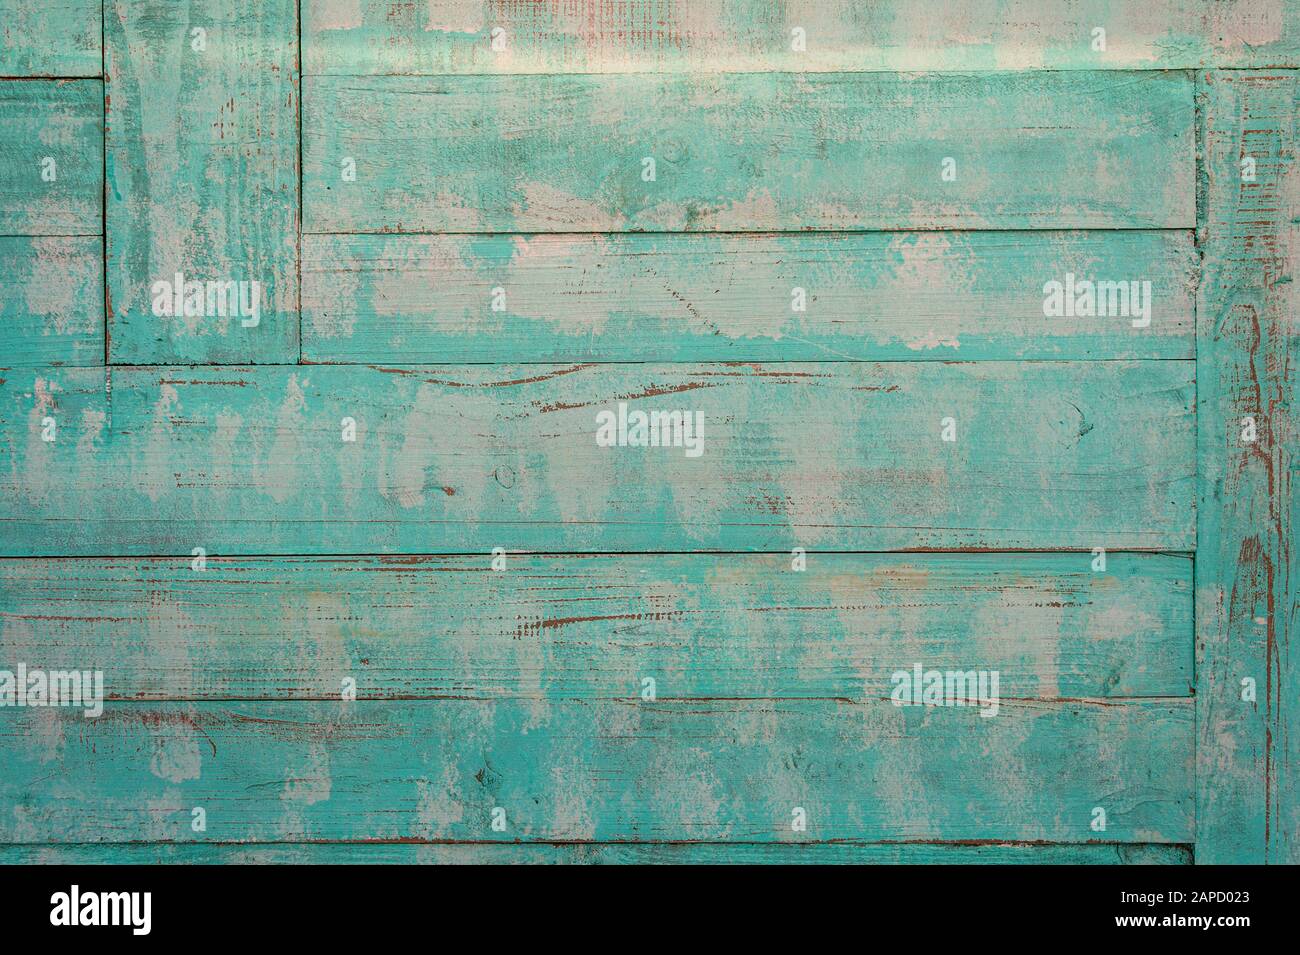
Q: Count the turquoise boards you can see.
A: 12